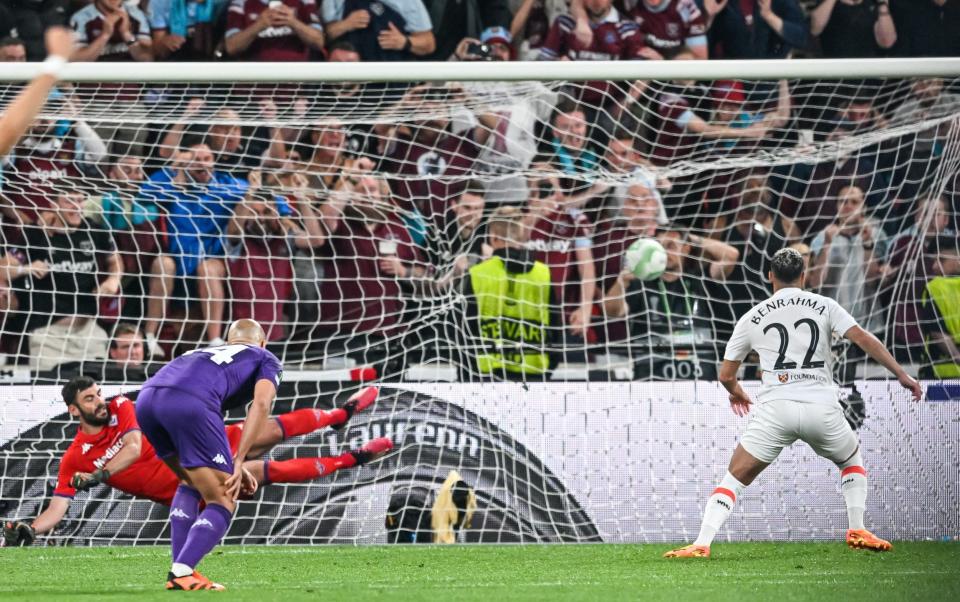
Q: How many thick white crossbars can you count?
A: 1